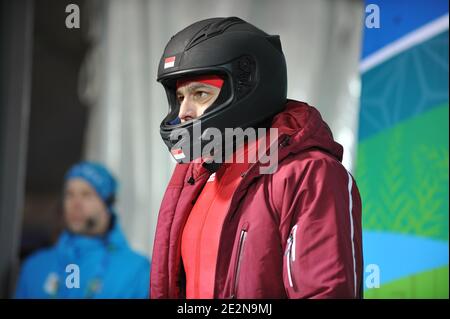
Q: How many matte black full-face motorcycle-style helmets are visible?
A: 1